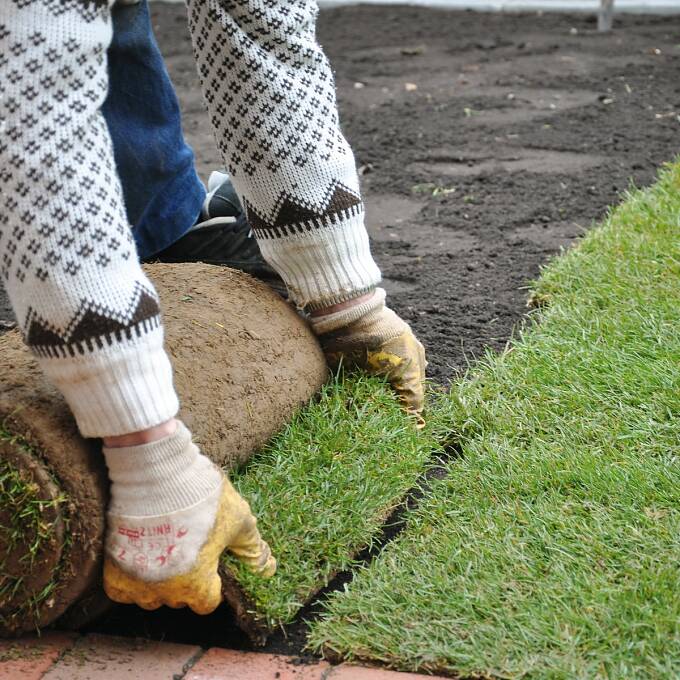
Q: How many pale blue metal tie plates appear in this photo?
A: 0